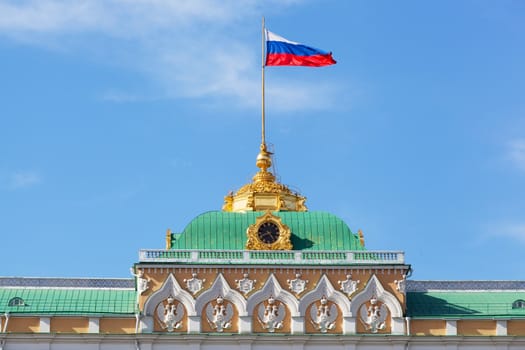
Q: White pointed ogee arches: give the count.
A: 5